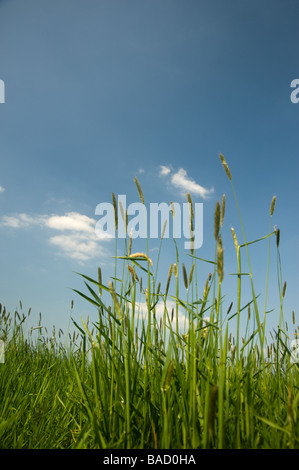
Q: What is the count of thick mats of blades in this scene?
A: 1